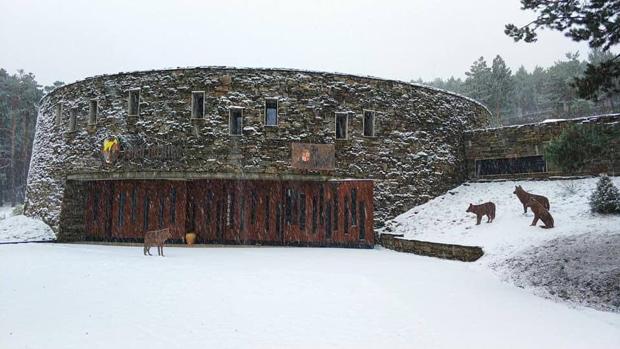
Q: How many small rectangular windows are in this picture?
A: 9